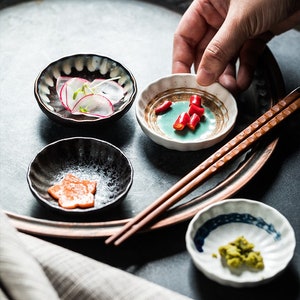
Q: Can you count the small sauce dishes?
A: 4